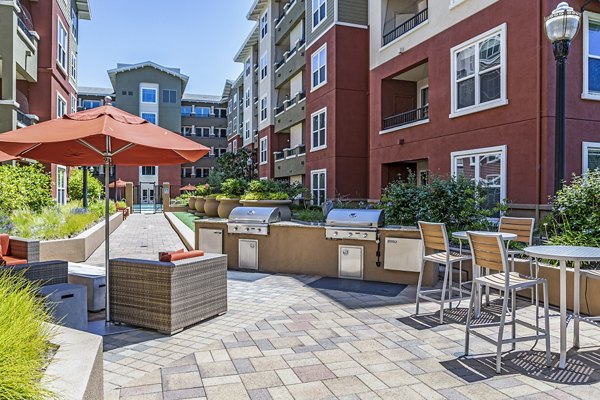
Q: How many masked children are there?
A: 0